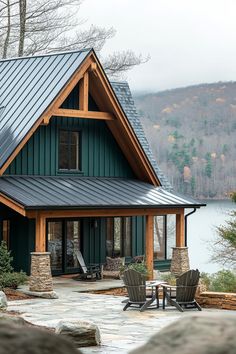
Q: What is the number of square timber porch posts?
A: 3